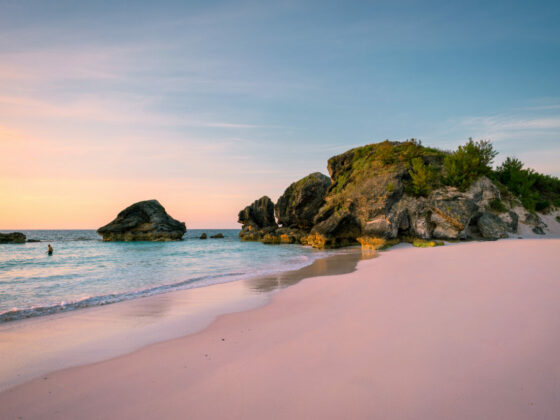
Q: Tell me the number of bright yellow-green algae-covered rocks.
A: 1